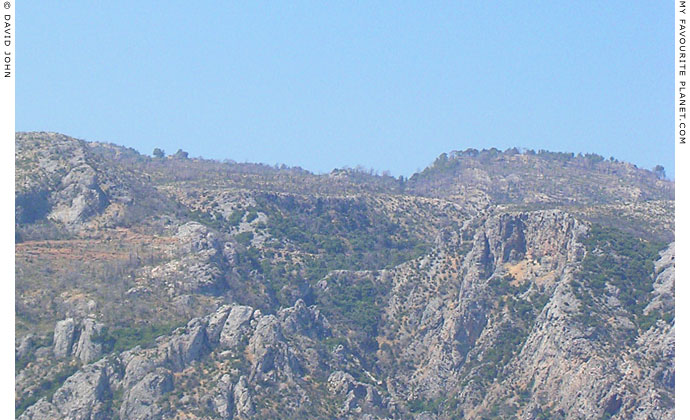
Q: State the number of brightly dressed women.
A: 0